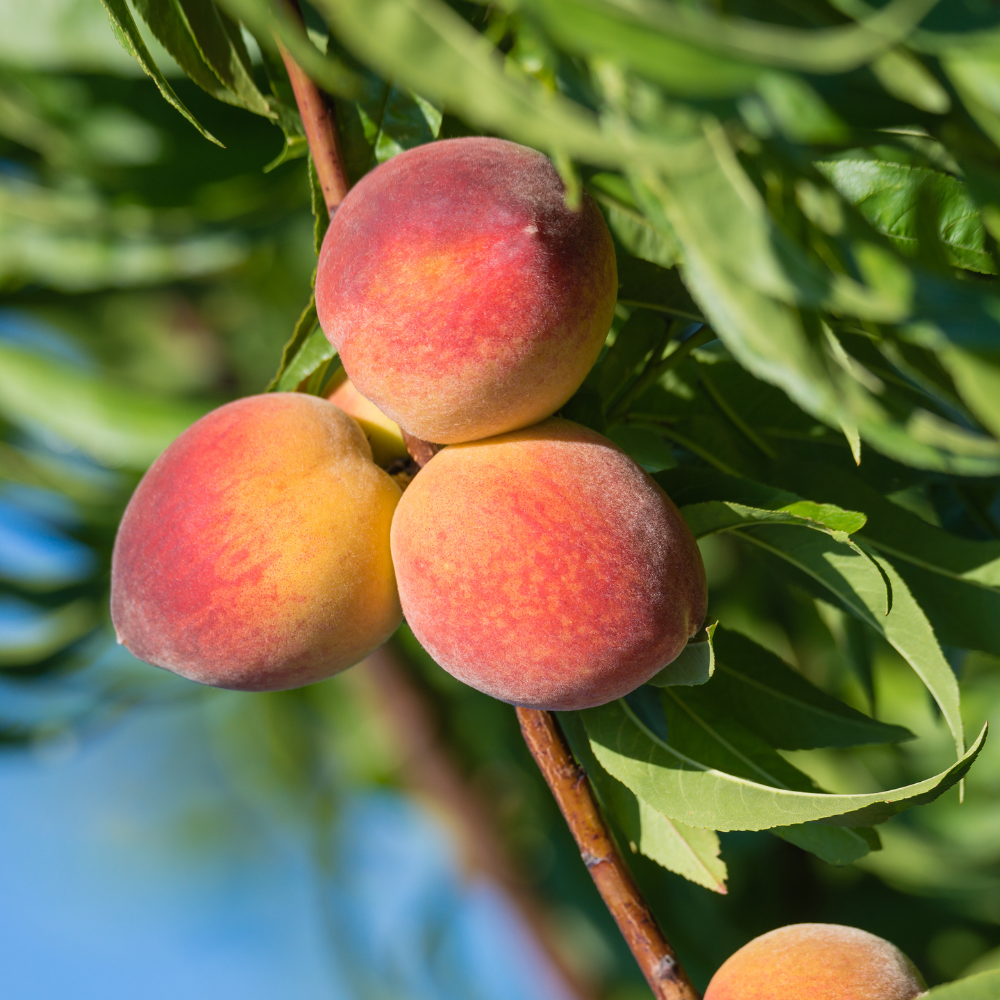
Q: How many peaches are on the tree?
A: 5